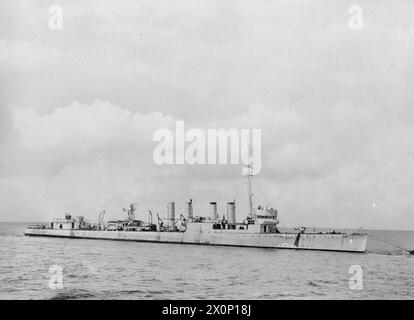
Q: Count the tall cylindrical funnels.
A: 4